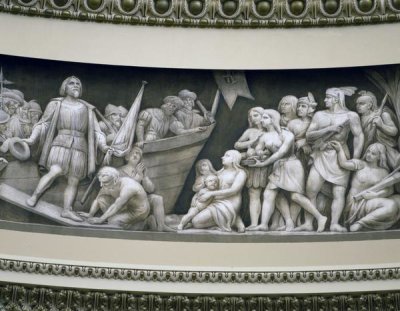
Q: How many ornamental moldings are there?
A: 3